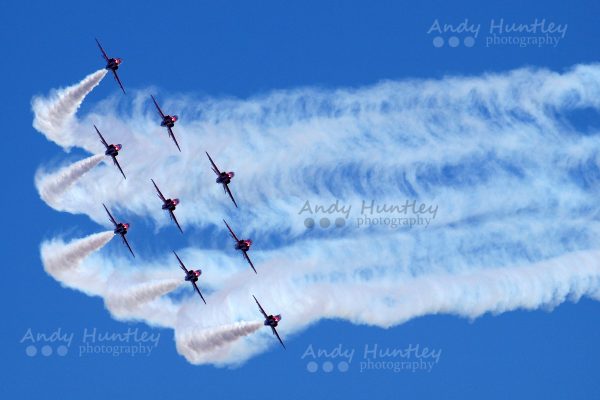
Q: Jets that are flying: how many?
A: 9